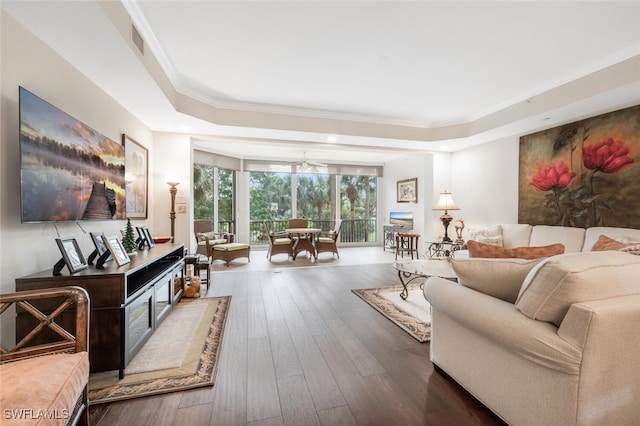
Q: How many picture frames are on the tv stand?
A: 5